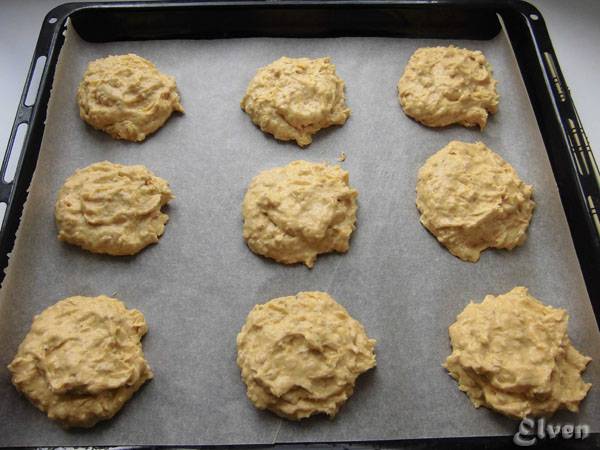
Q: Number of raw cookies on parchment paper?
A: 9